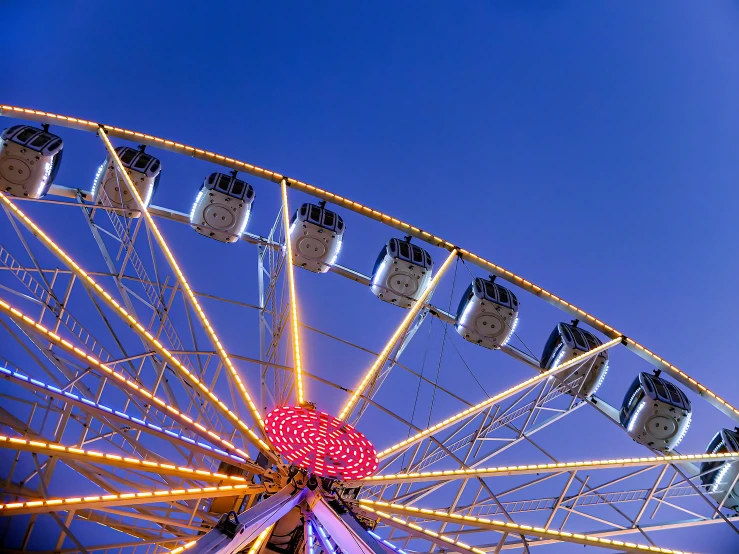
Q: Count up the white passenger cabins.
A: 9